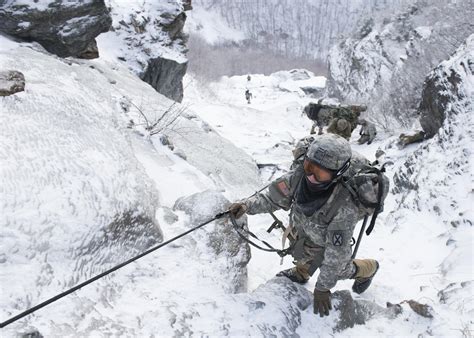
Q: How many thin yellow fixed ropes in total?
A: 0